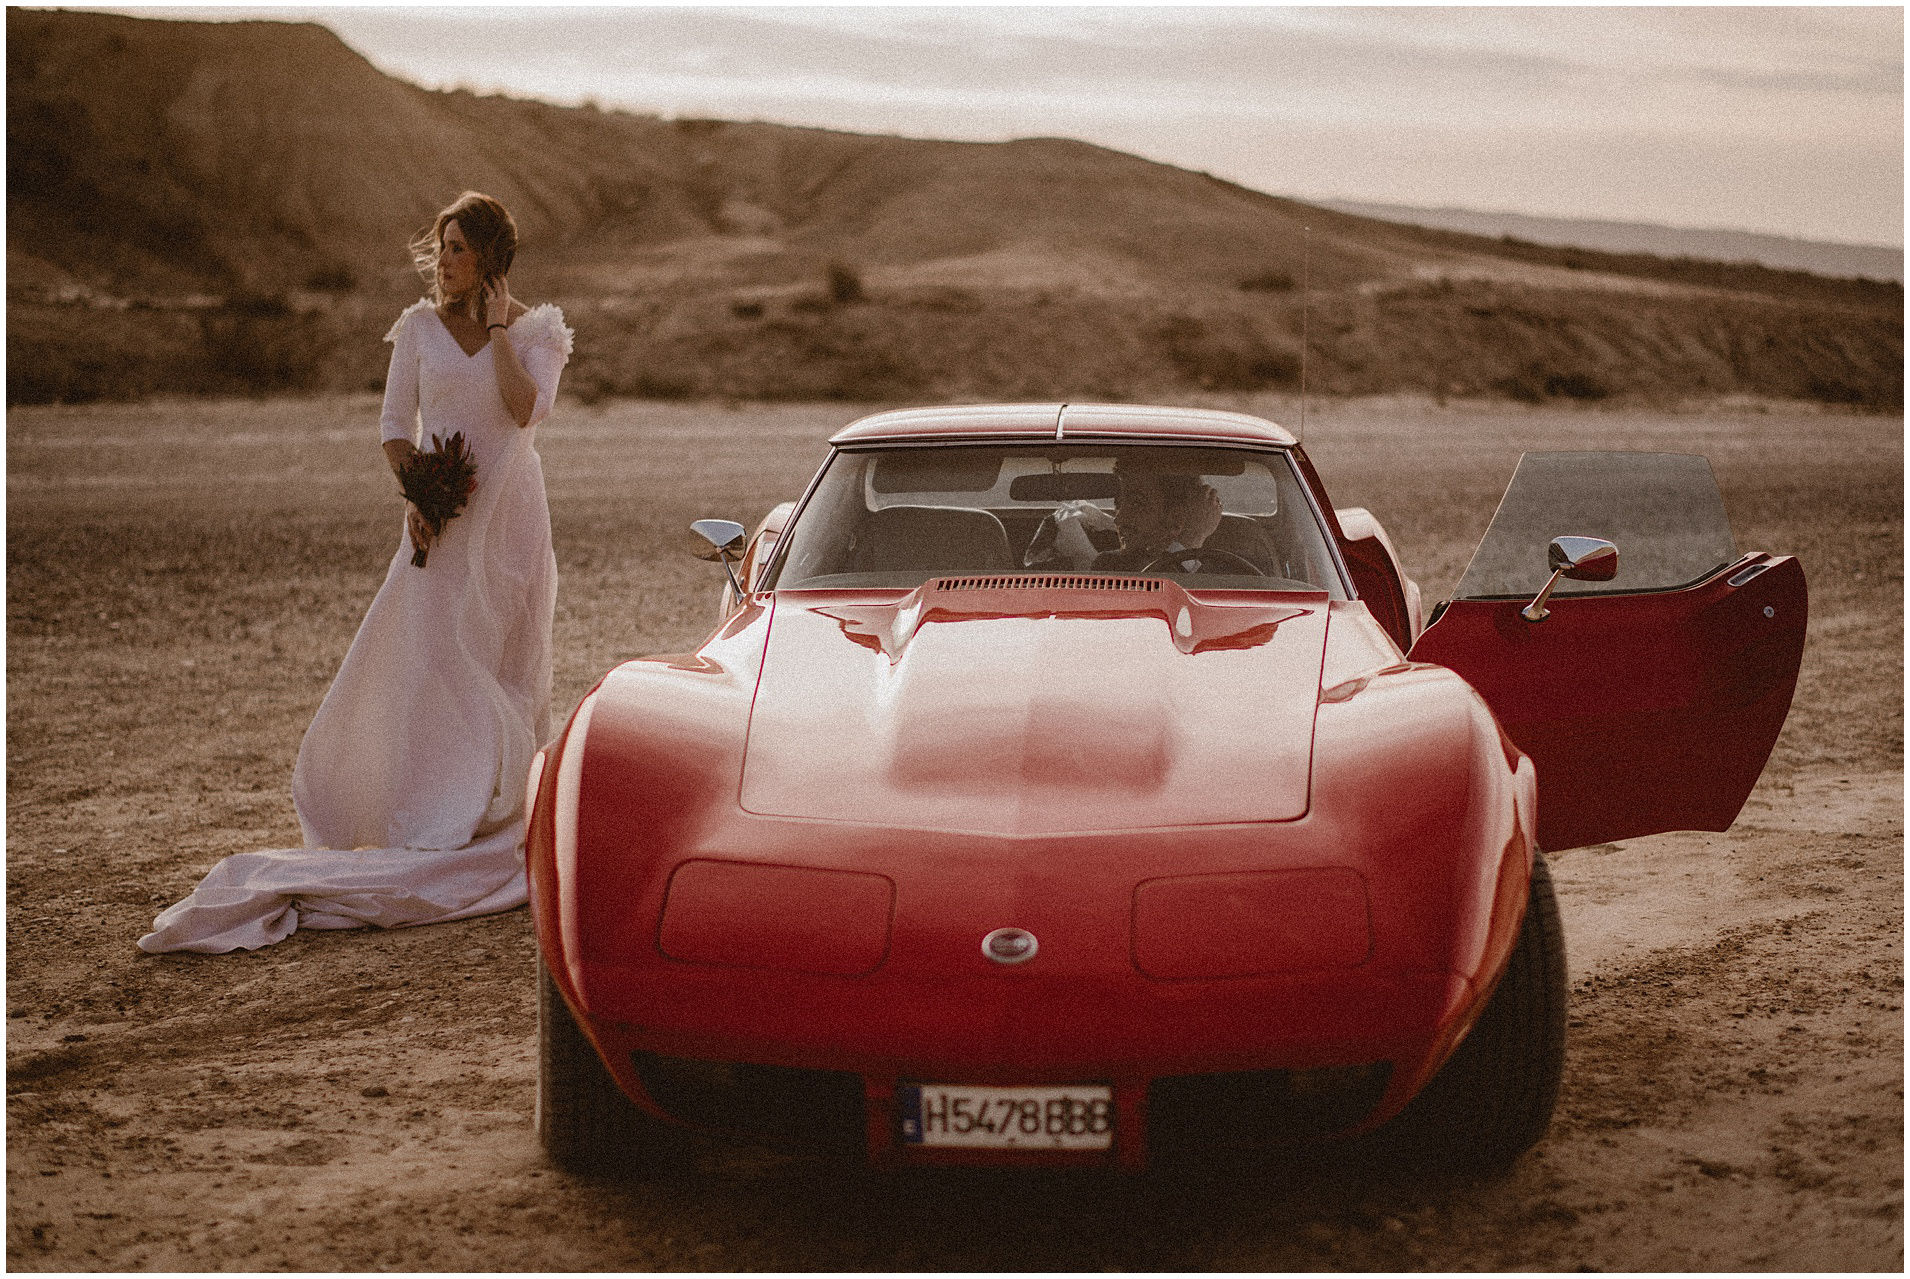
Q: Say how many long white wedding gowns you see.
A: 1